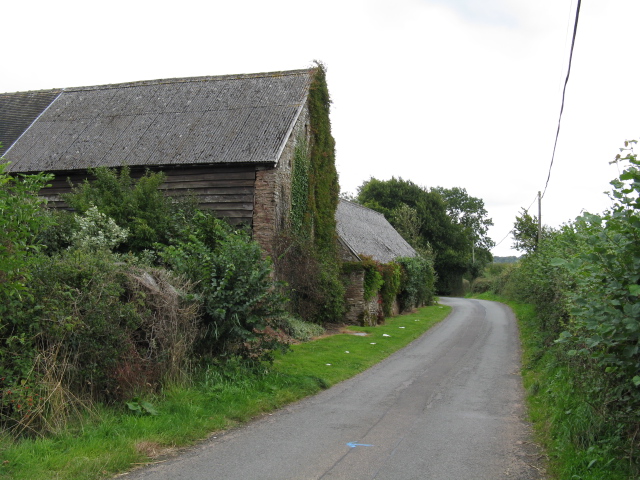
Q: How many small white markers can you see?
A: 7